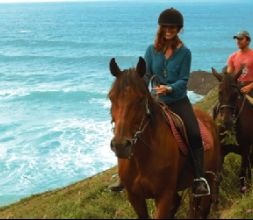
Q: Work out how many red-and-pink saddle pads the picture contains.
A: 1